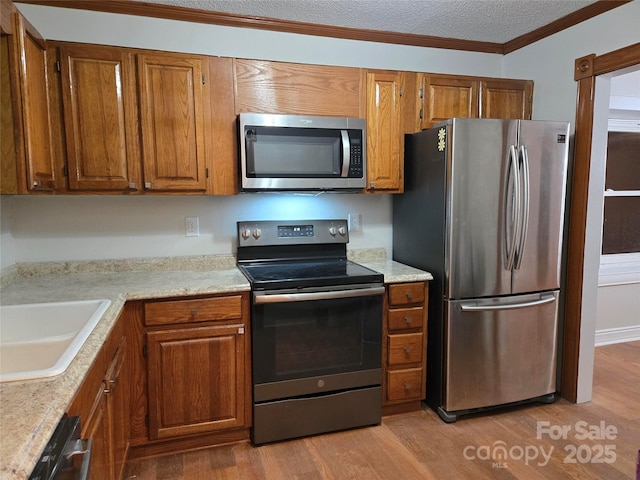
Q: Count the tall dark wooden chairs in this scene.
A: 0